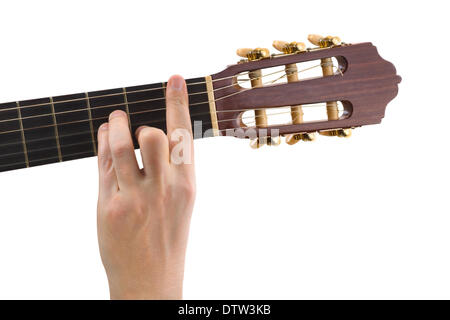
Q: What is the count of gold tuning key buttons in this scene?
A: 6